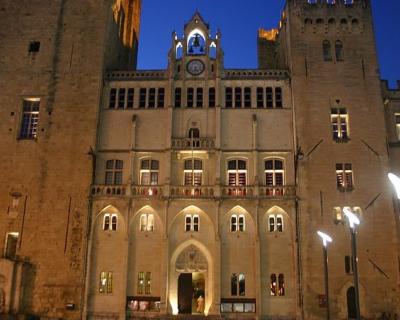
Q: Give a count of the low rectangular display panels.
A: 2